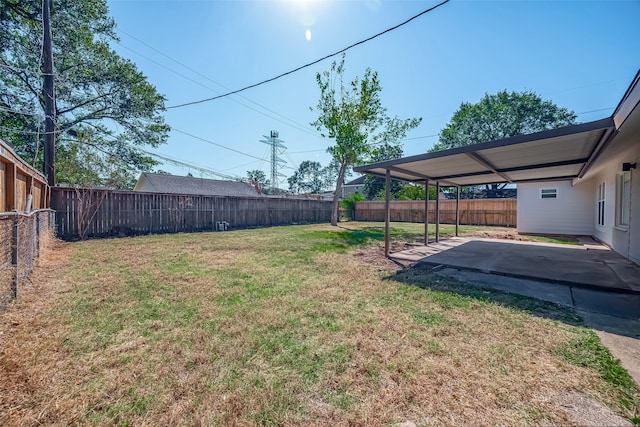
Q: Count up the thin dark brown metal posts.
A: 4